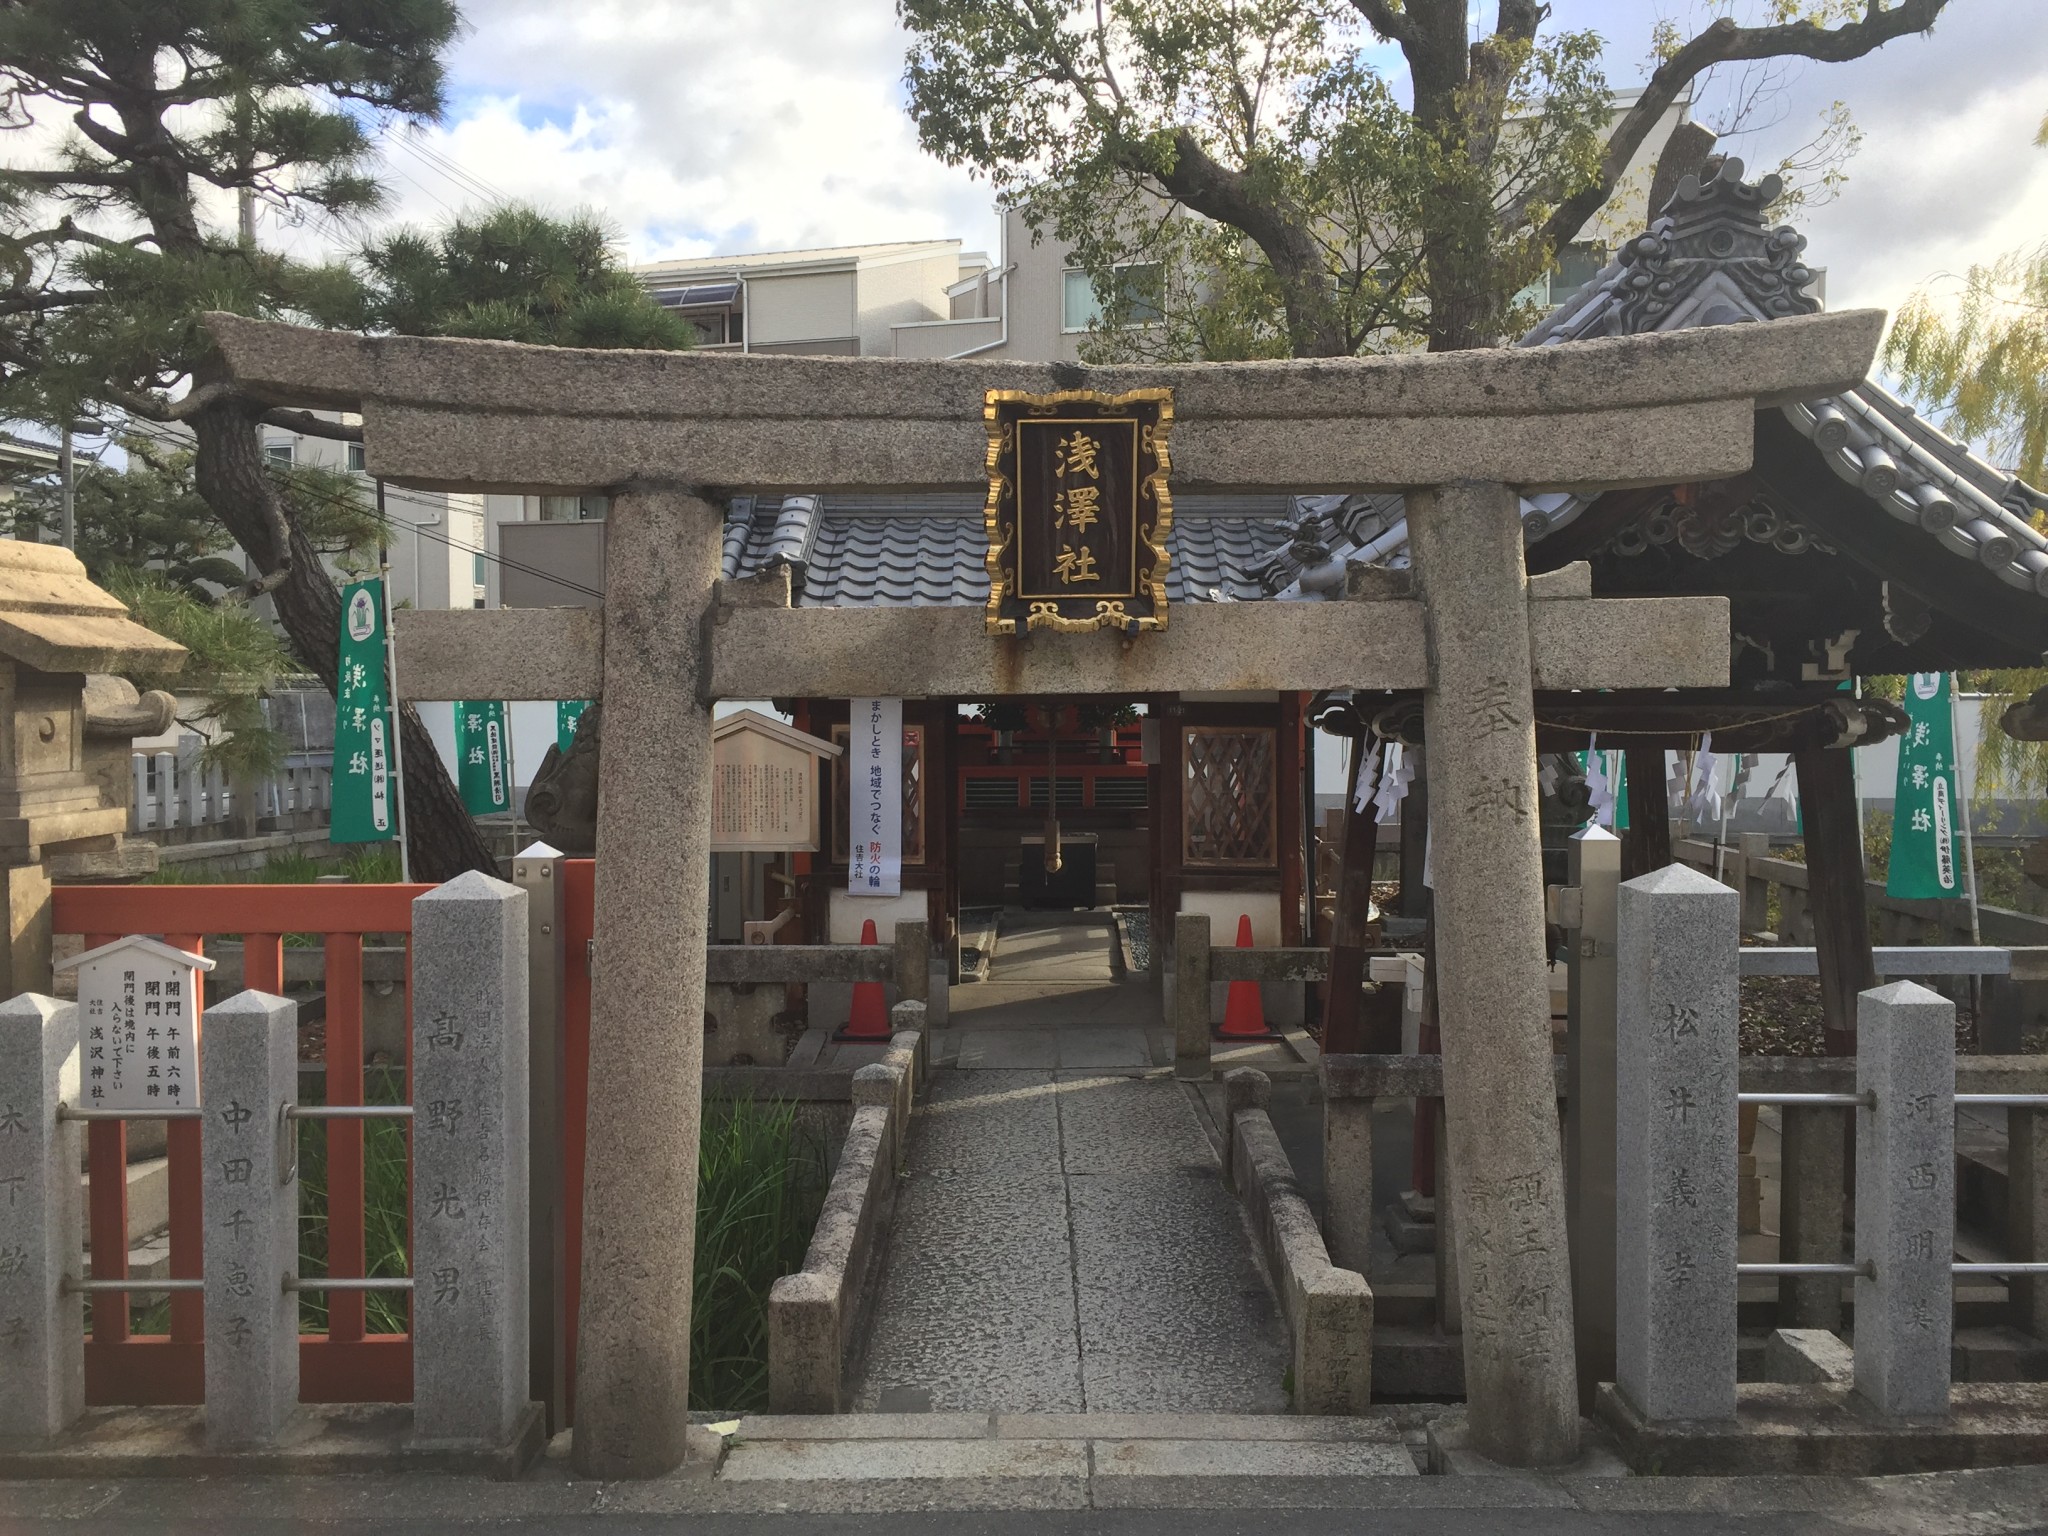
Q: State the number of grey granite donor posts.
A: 5